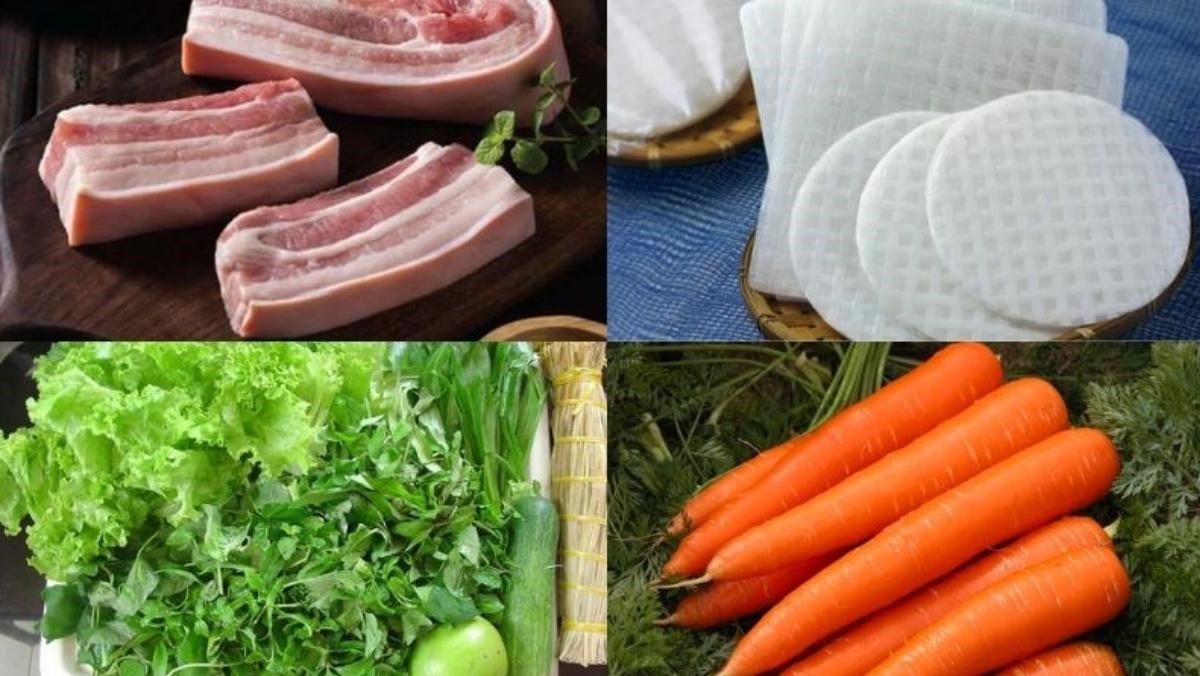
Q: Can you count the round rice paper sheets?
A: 3